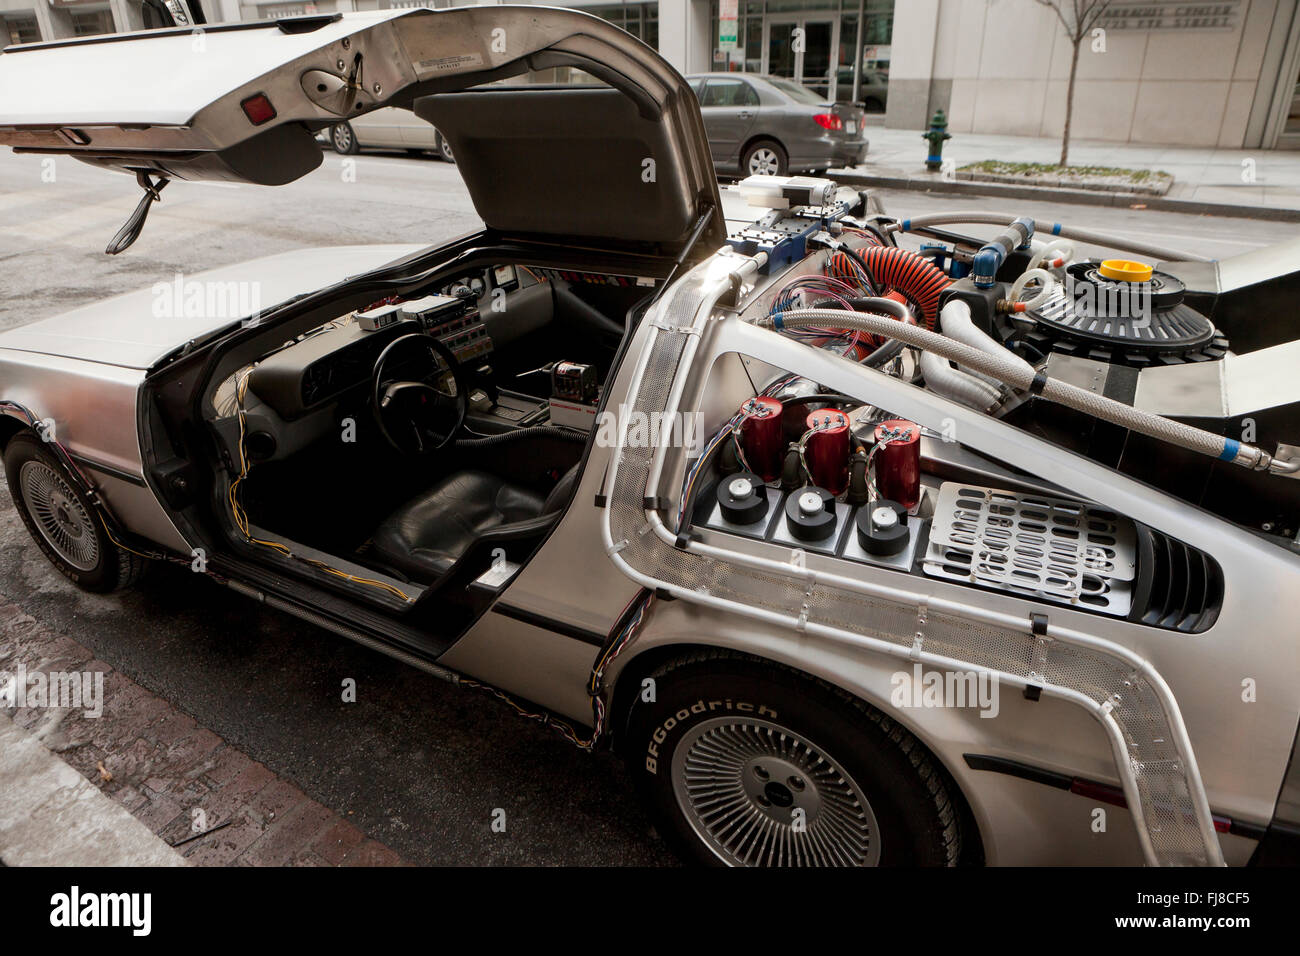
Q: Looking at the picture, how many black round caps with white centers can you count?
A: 3